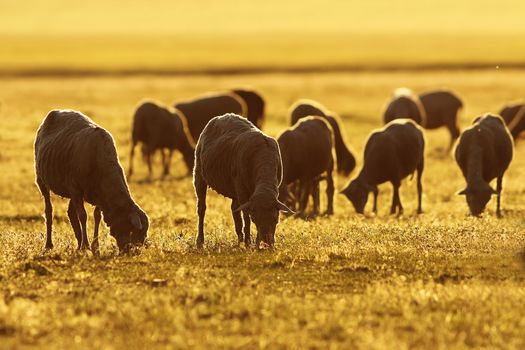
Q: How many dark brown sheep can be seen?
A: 12